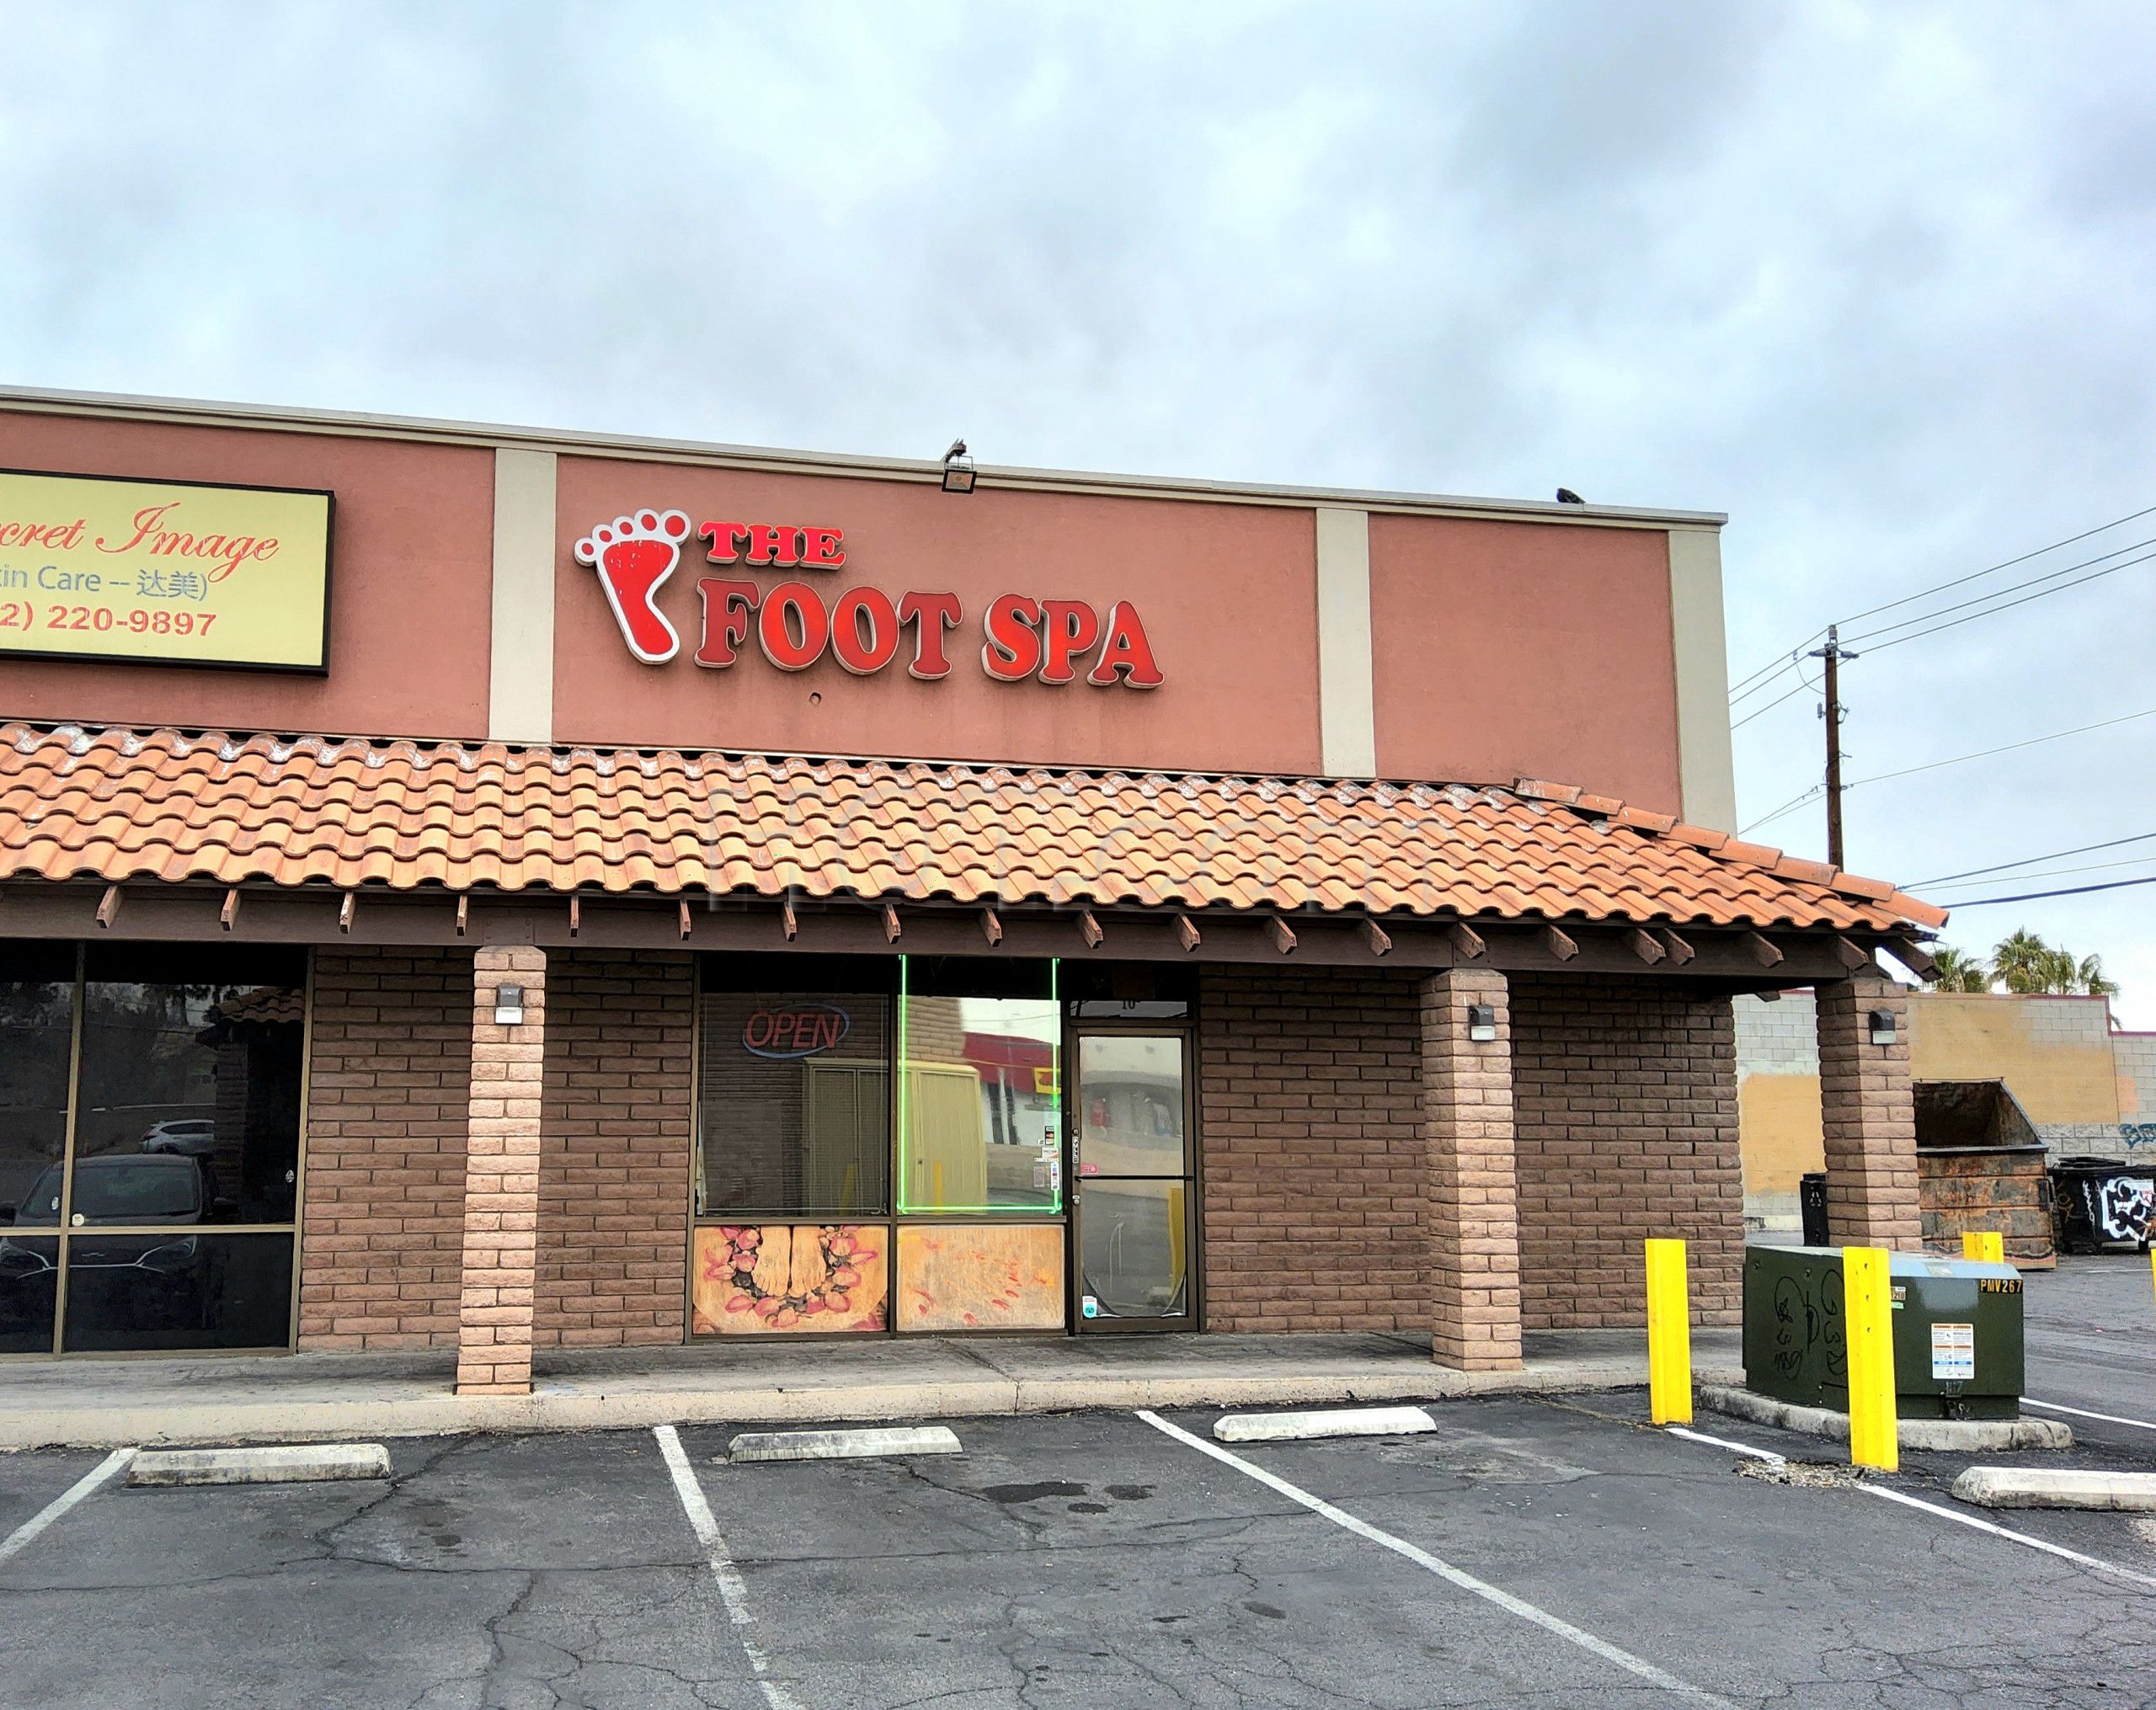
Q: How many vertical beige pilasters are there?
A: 3